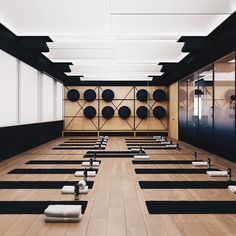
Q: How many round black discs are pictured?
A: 10